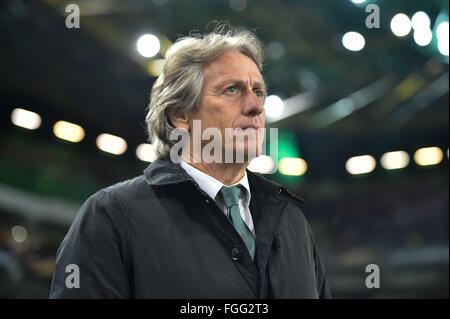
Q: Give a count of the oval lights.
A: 9